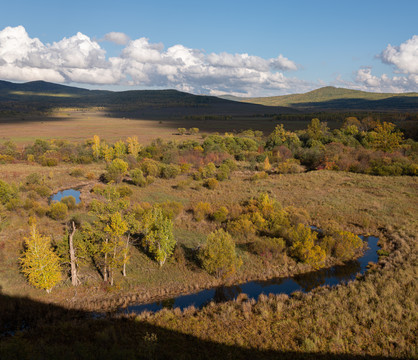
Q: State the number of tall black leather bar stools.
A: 0